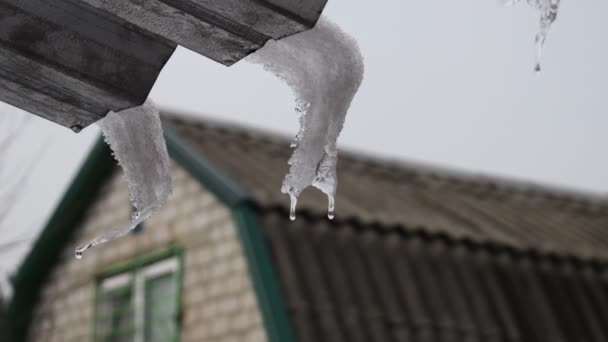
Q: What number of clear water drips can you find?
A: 4